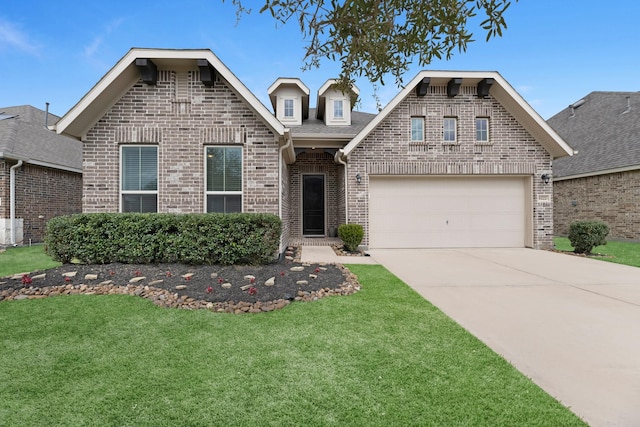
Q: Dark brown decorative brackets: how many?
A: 5